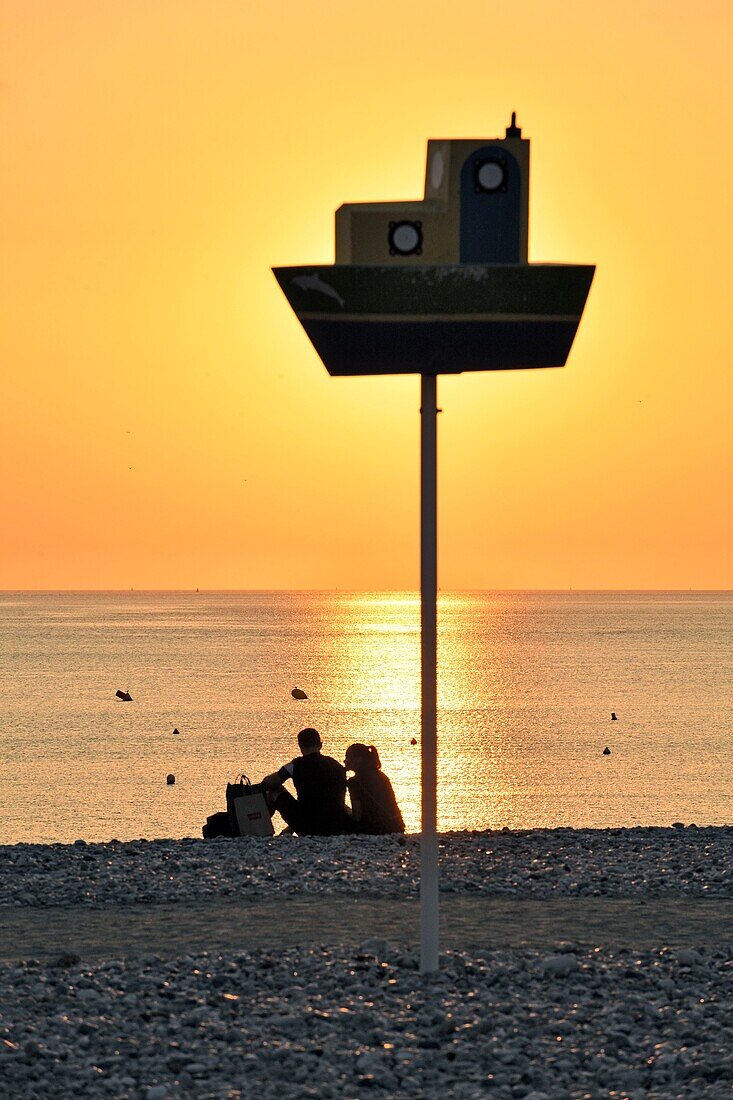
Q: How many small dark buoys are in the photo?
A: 7